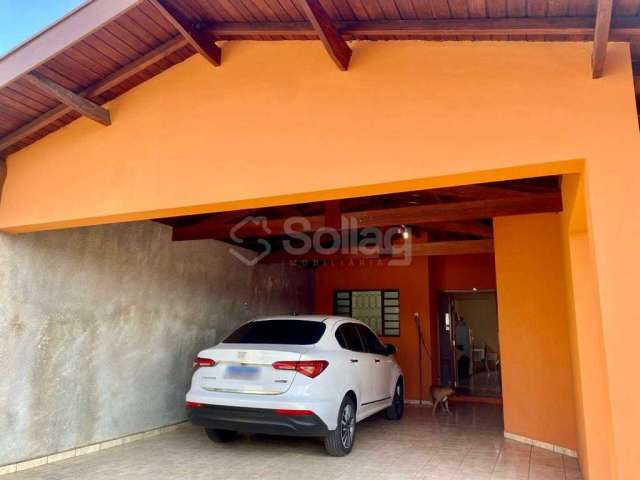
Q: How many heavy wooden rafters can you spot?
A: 4